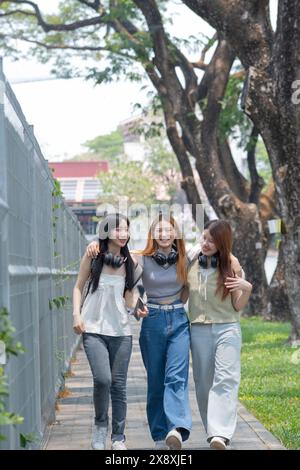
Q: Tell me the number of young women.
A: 3